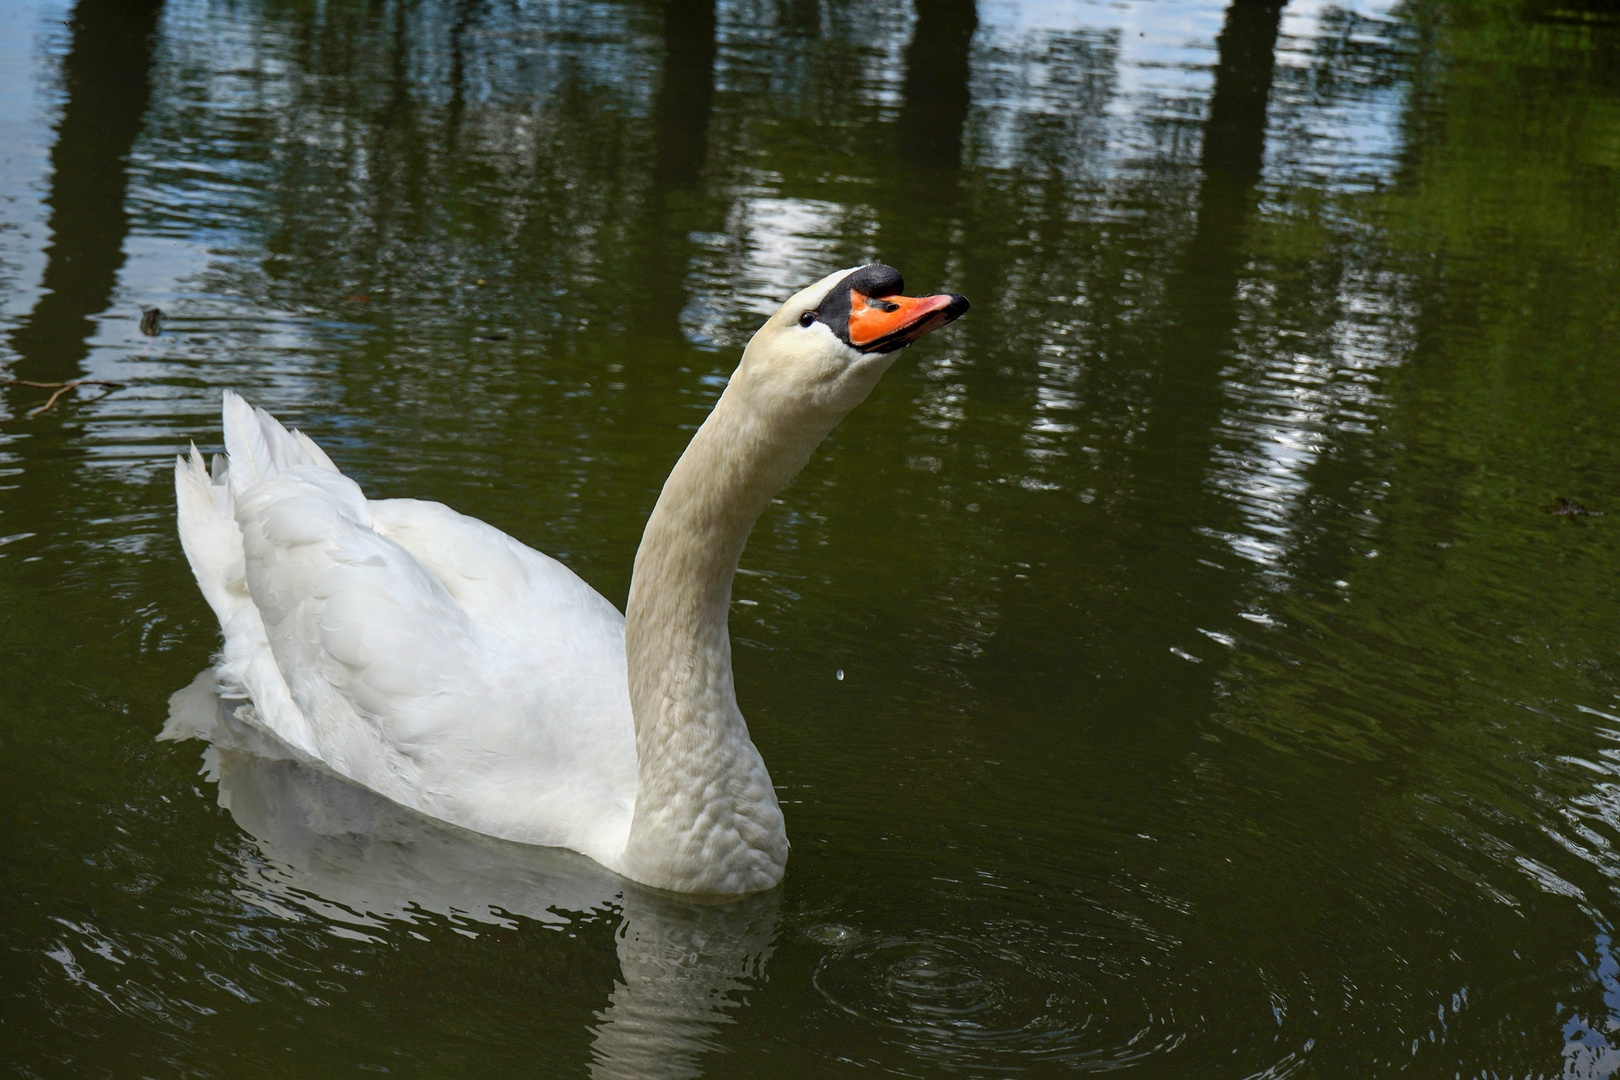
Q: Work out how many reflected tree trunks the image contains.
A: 4